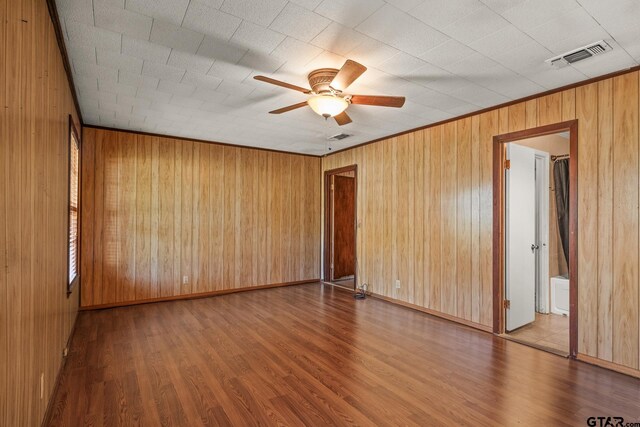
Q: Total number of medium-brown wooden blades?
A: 5